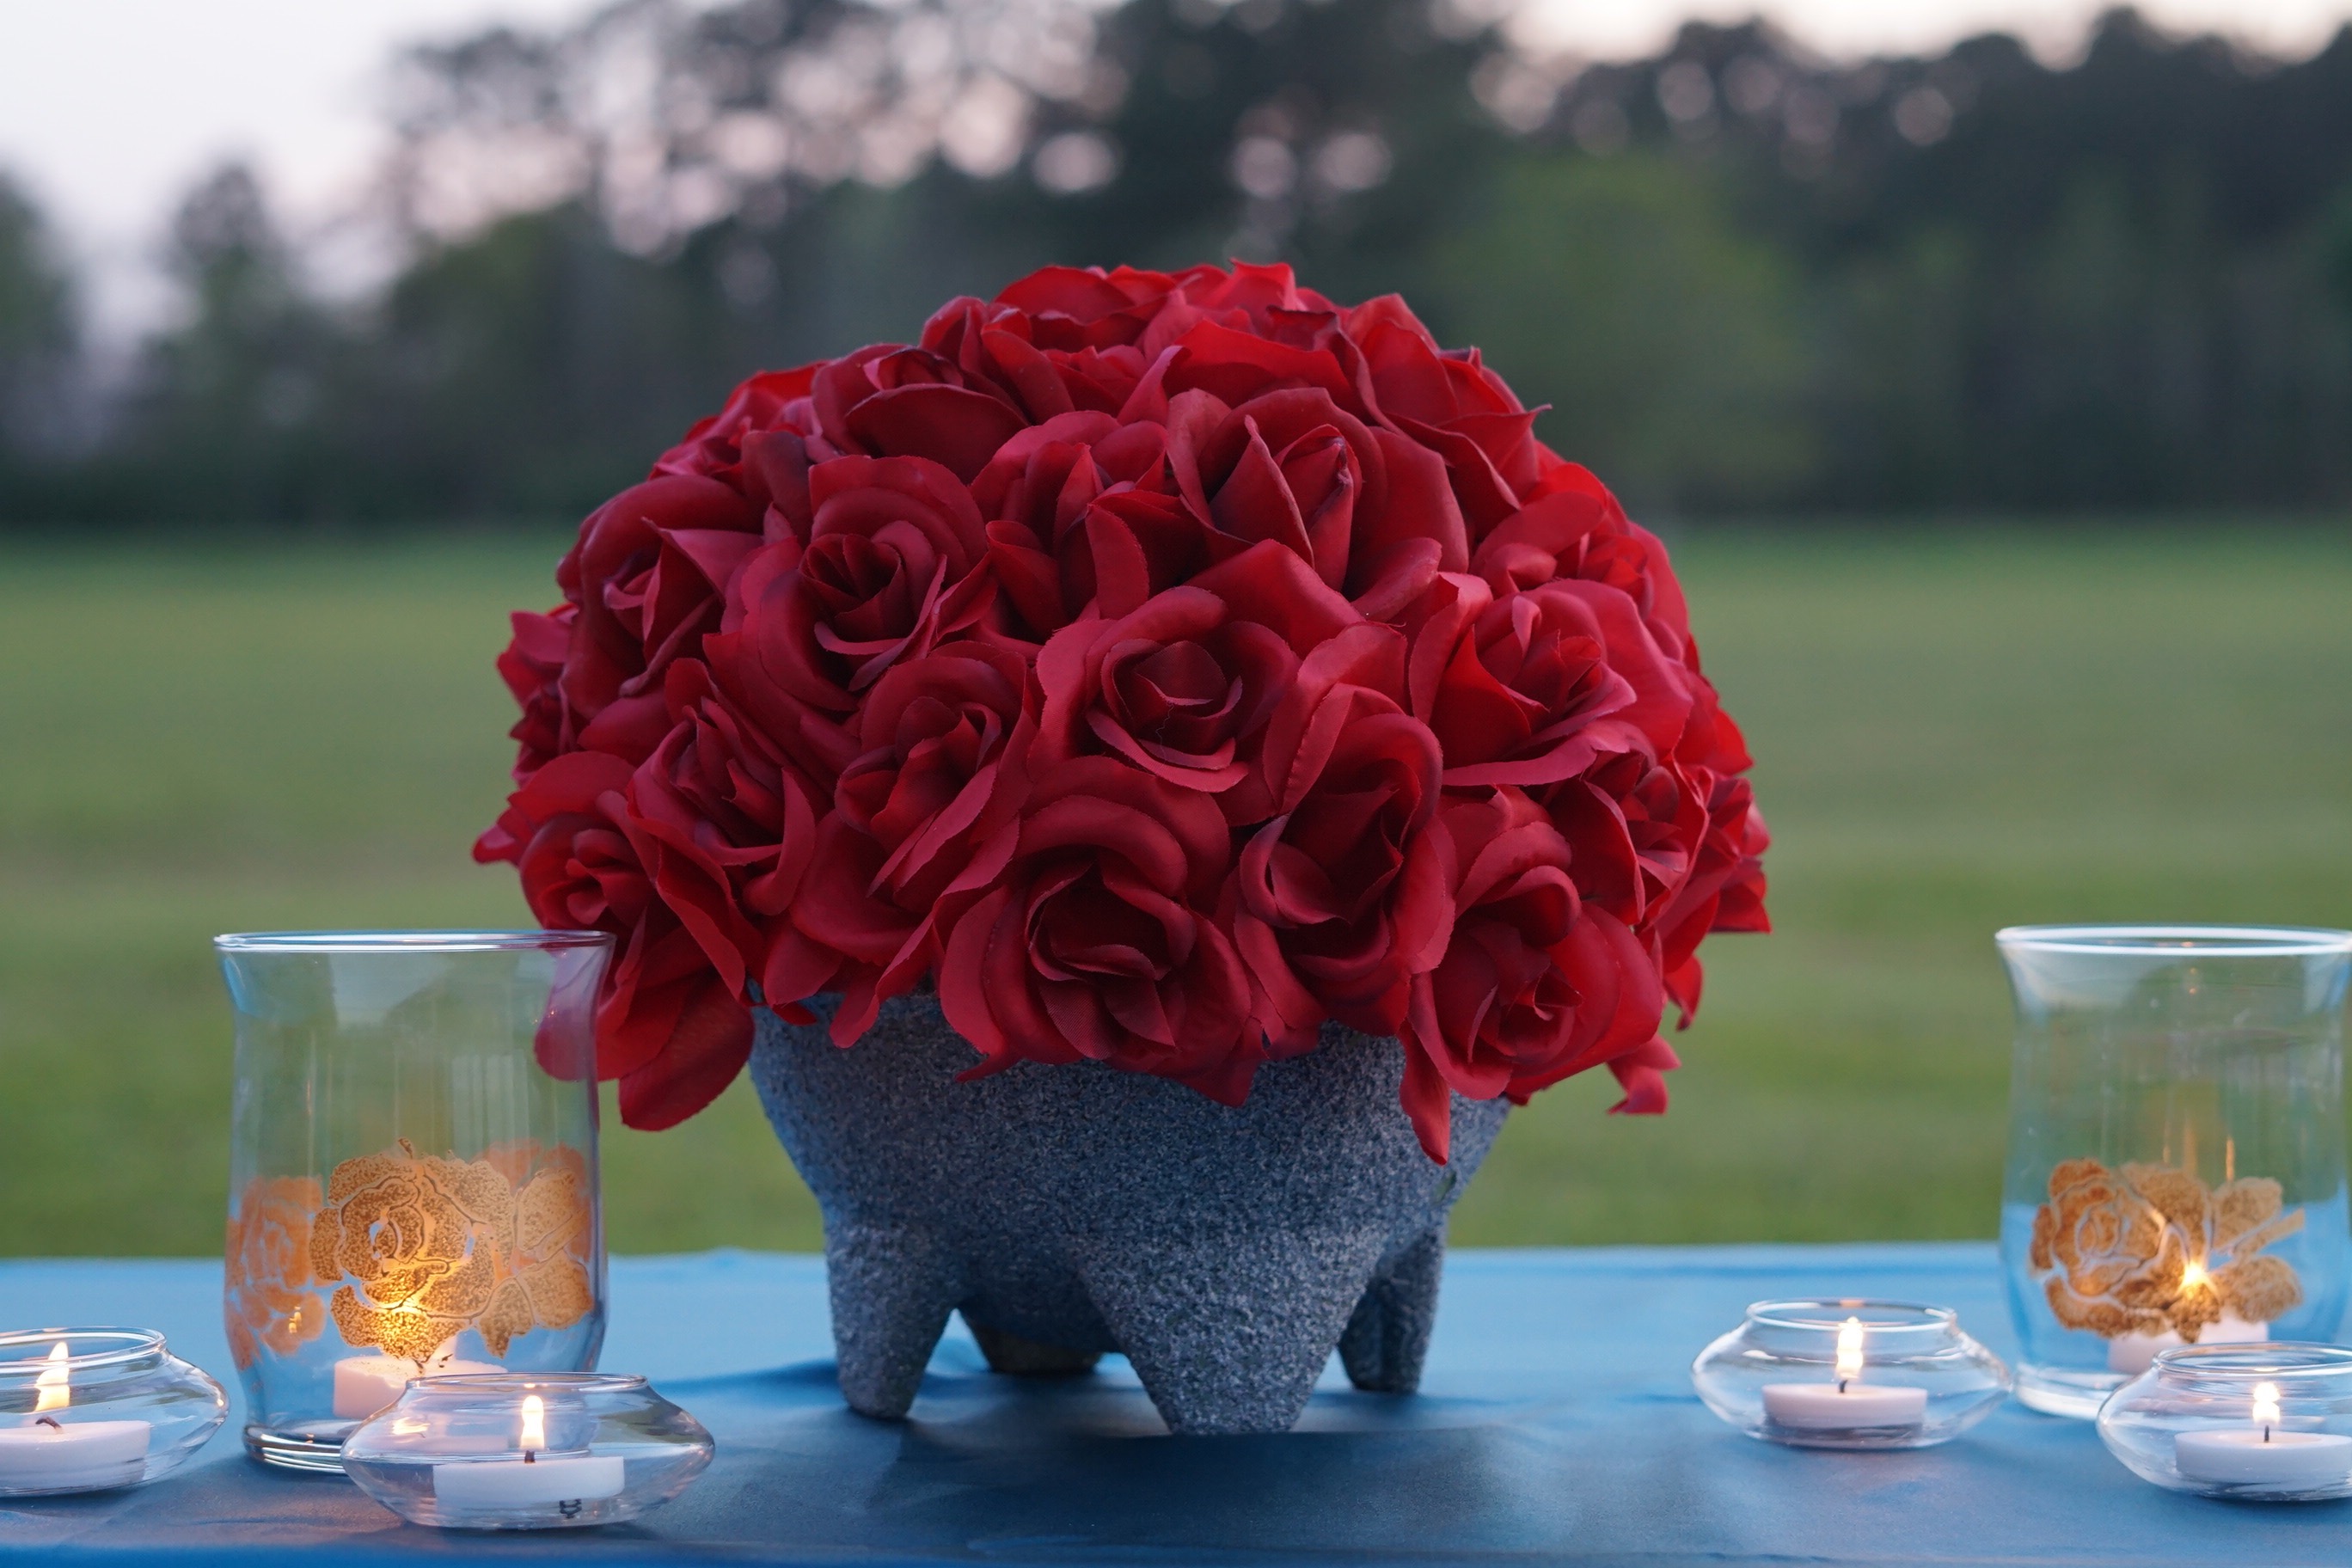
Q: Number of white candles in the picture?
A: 6